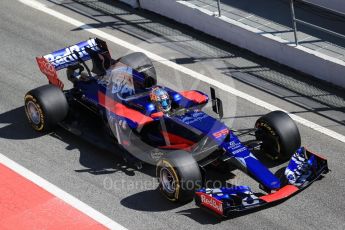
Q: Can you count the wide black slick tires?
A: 4